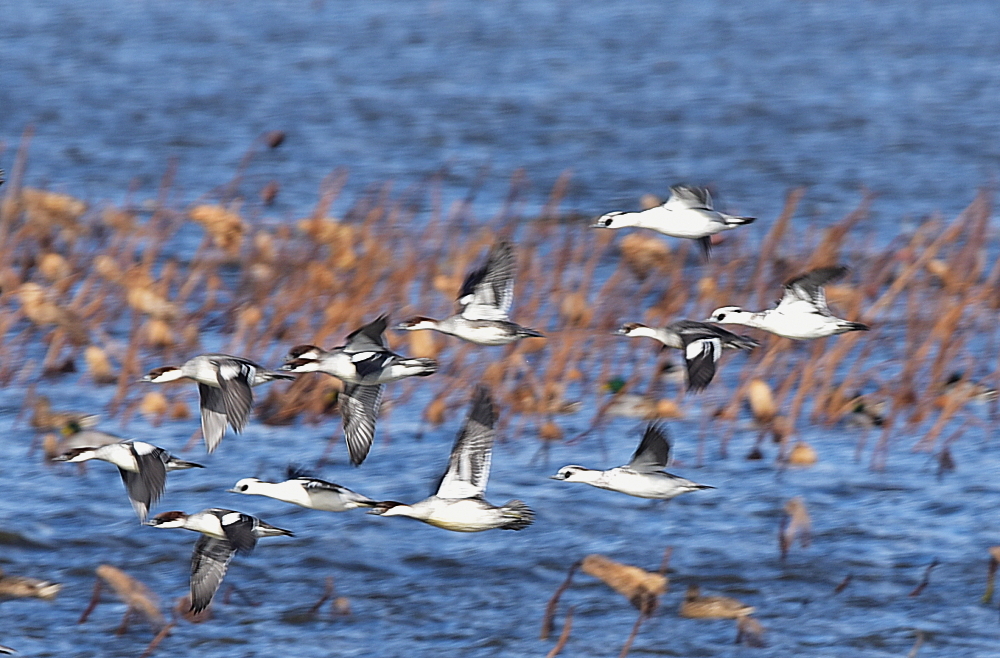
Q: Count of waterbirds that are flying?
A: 12